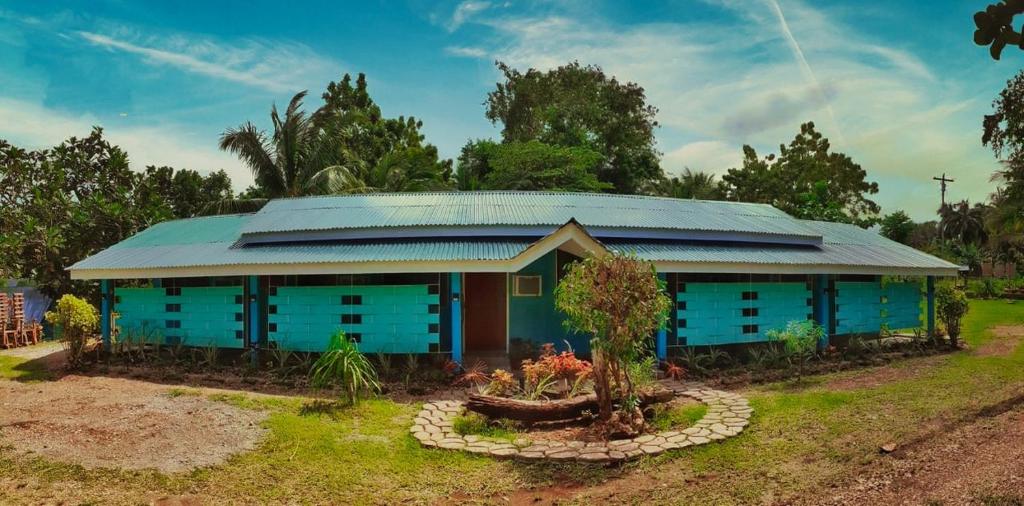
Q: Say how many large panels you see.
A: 4